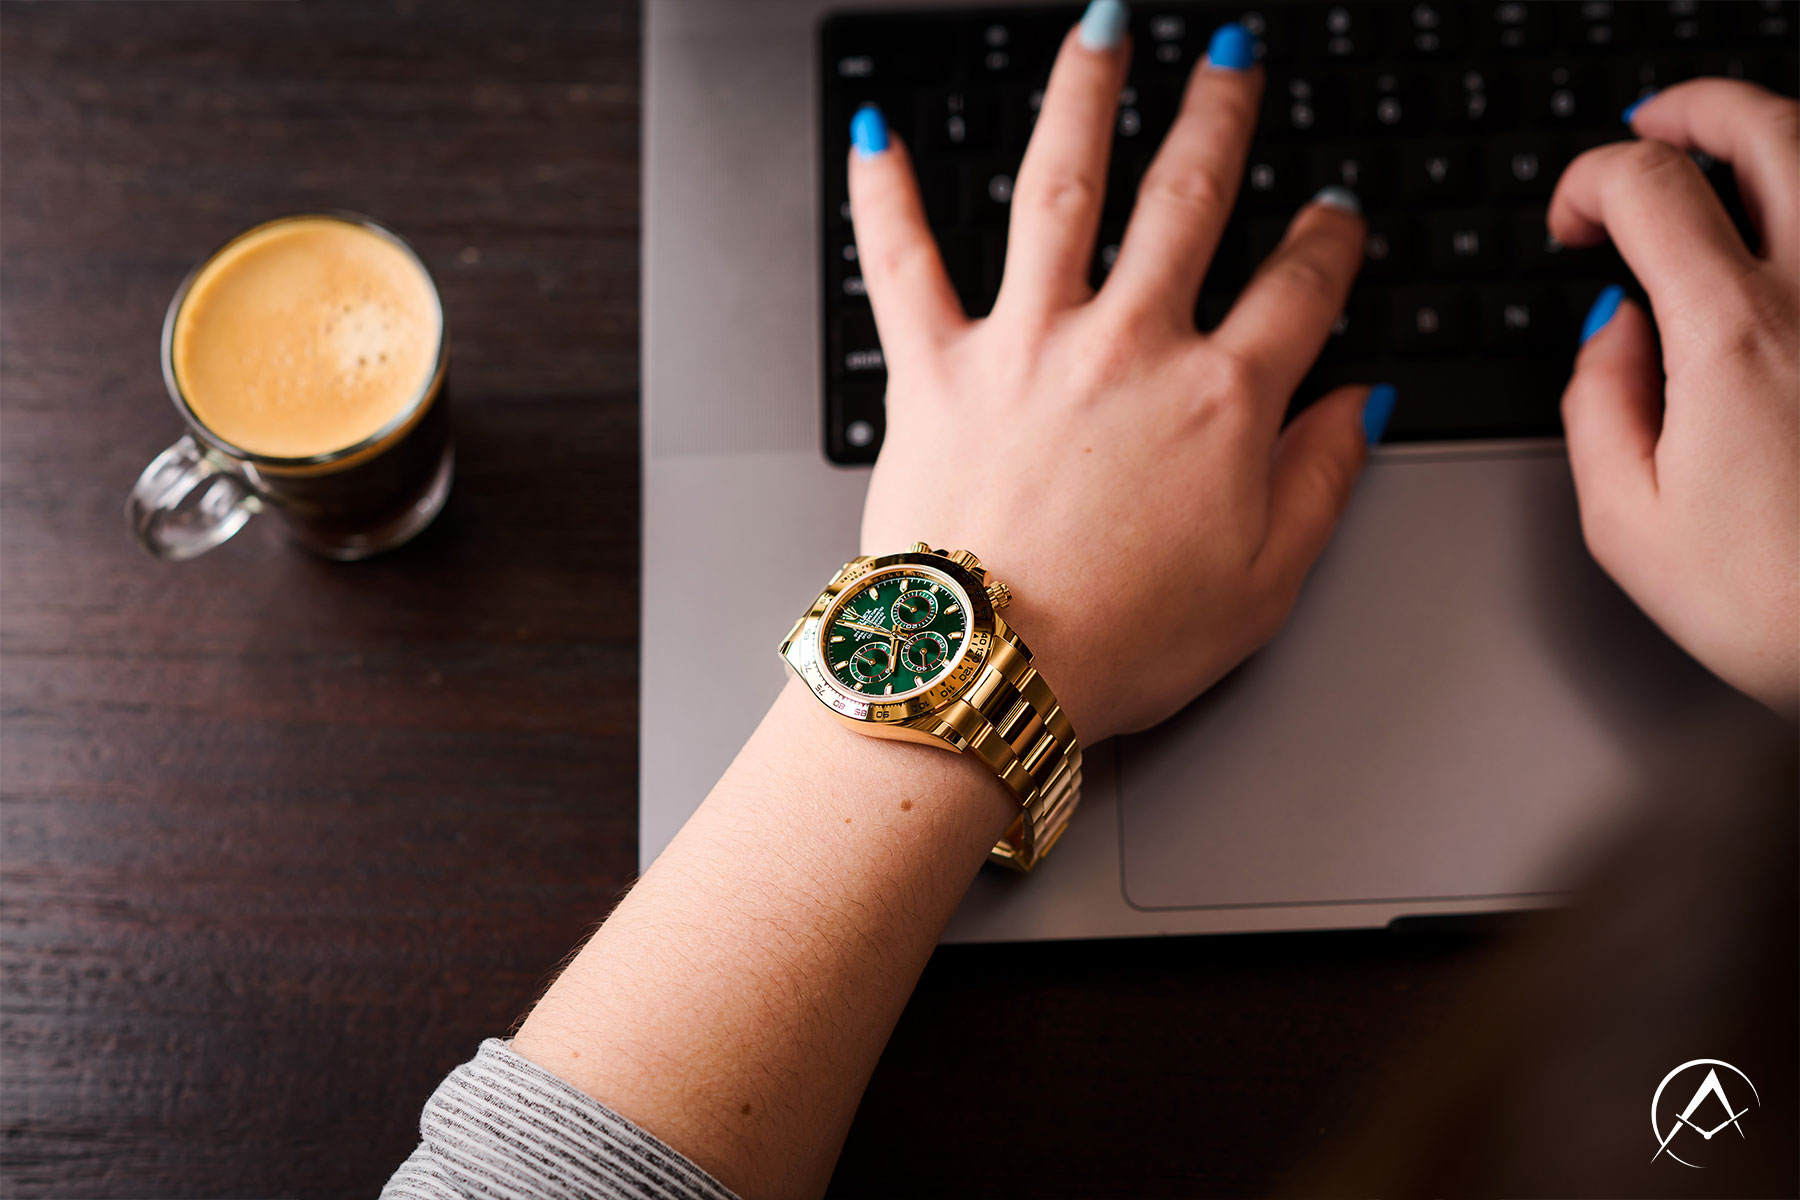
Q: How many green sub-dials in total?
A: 3